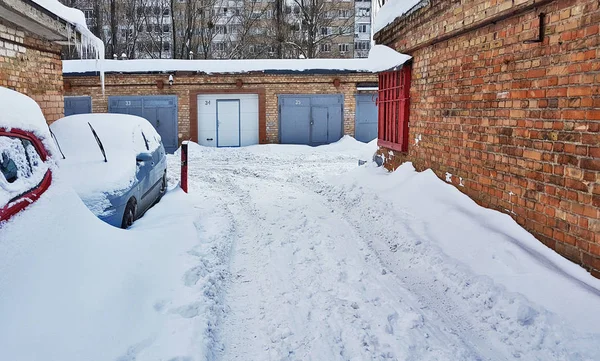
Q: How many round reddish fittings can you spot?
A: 4